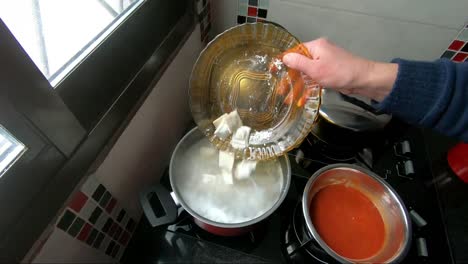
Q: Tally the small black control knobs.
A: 4